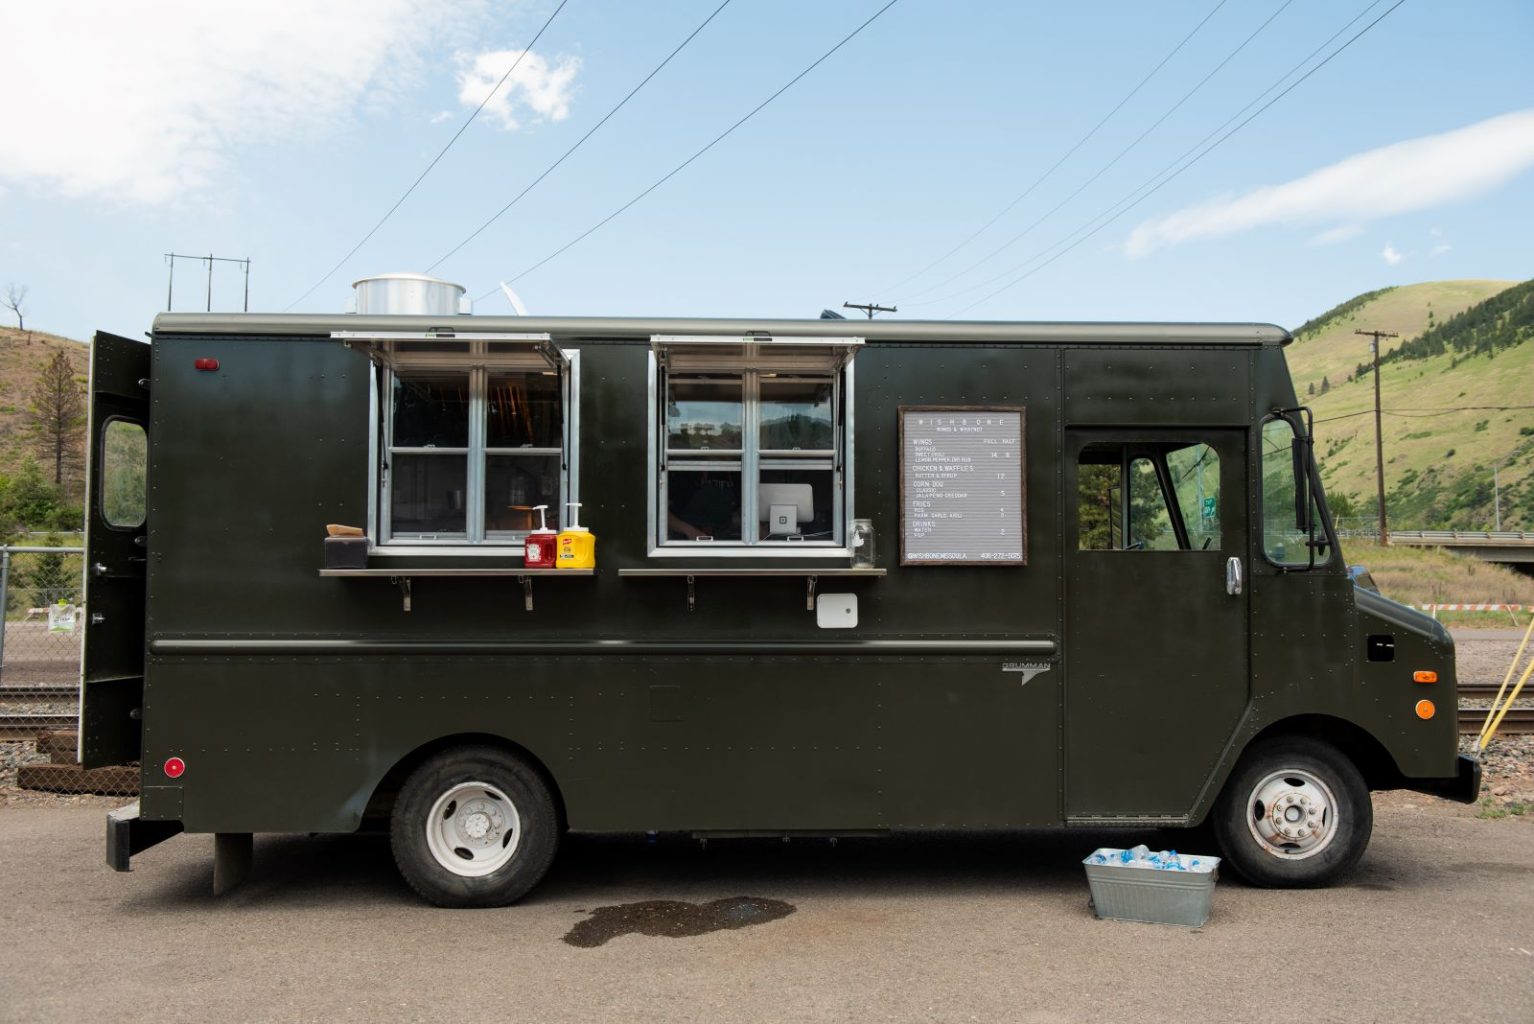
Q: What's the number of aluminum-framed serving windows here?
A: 2